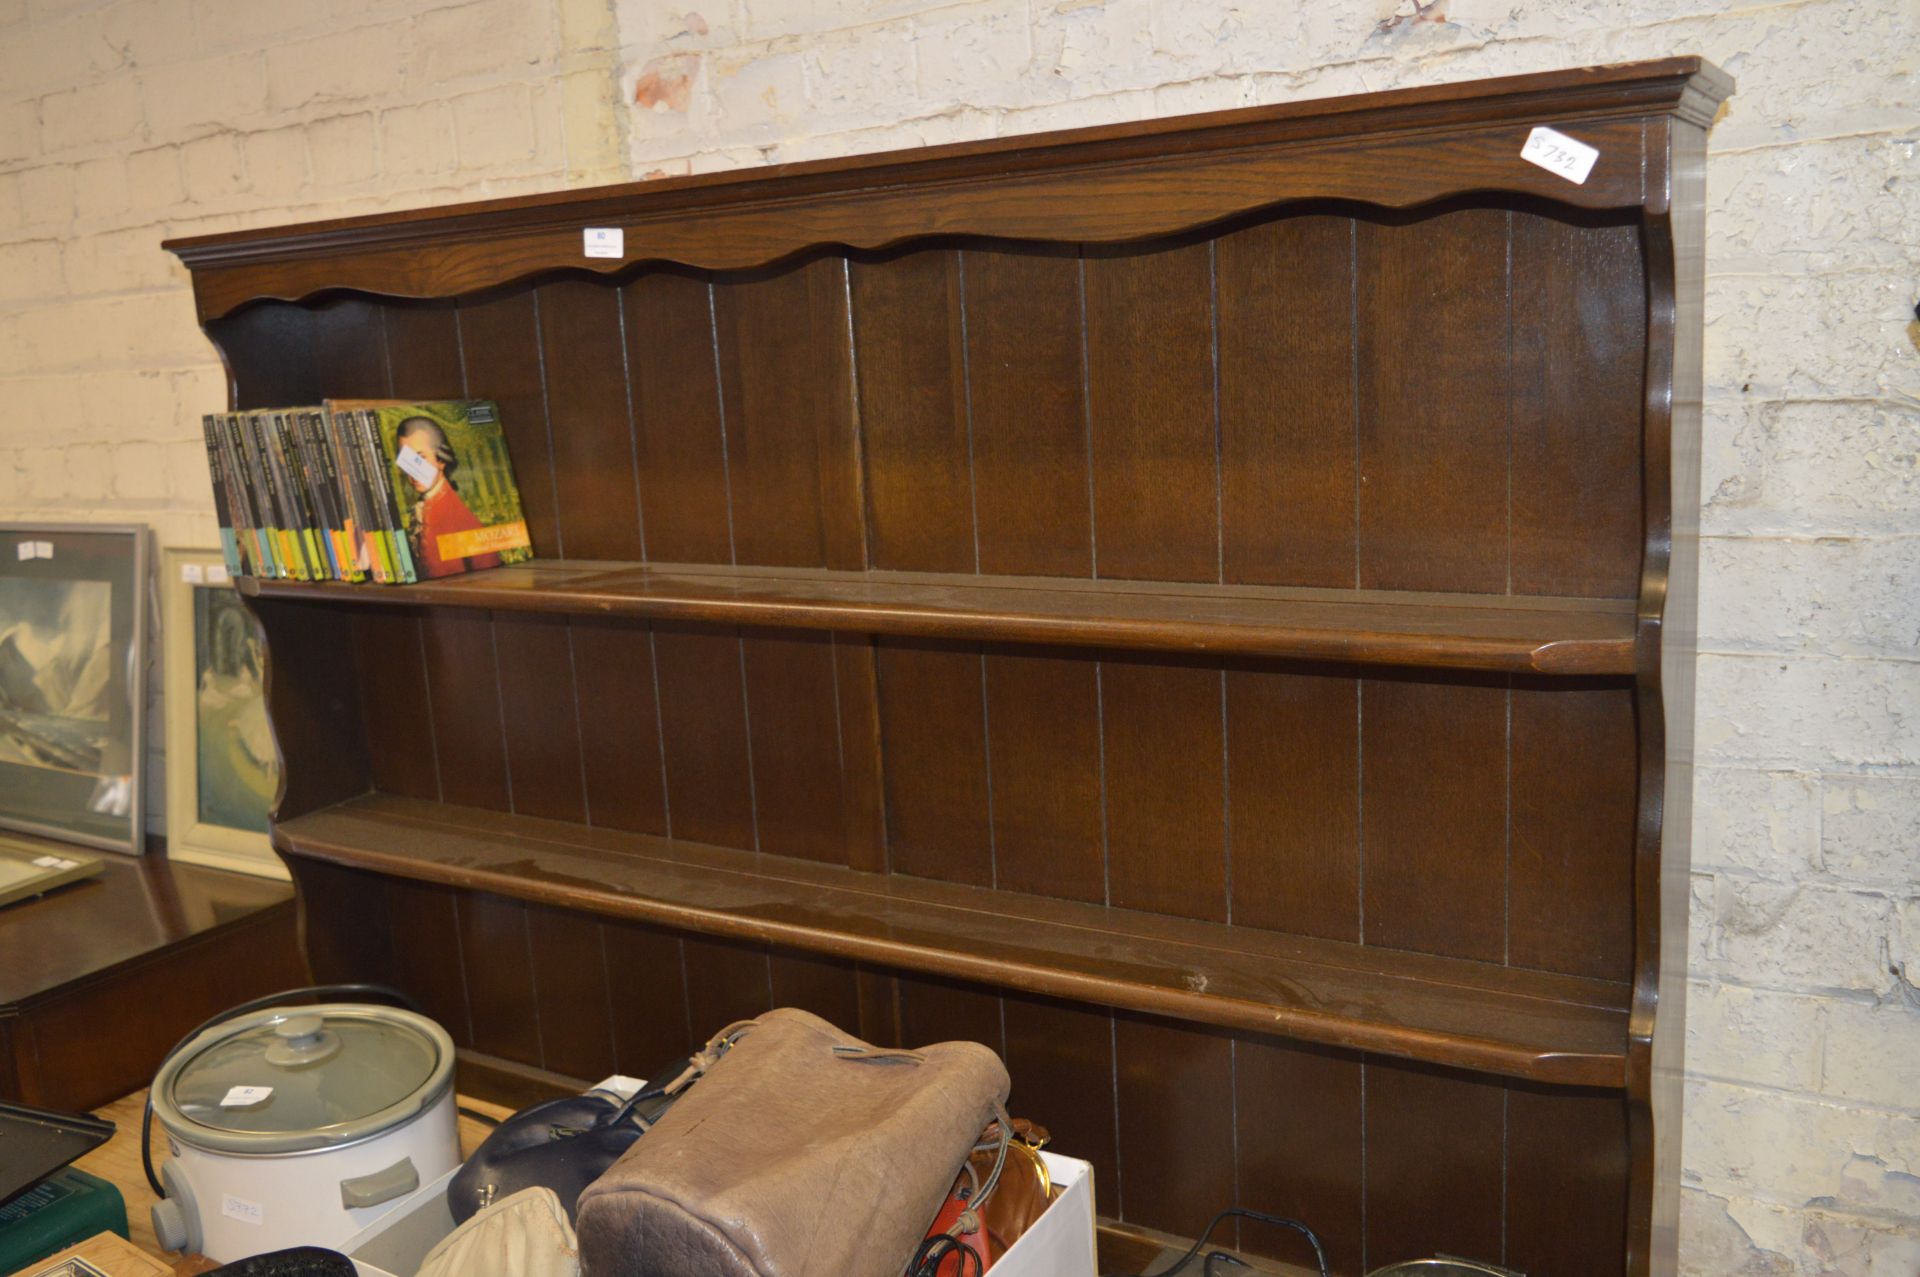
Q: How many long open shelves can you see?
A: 2